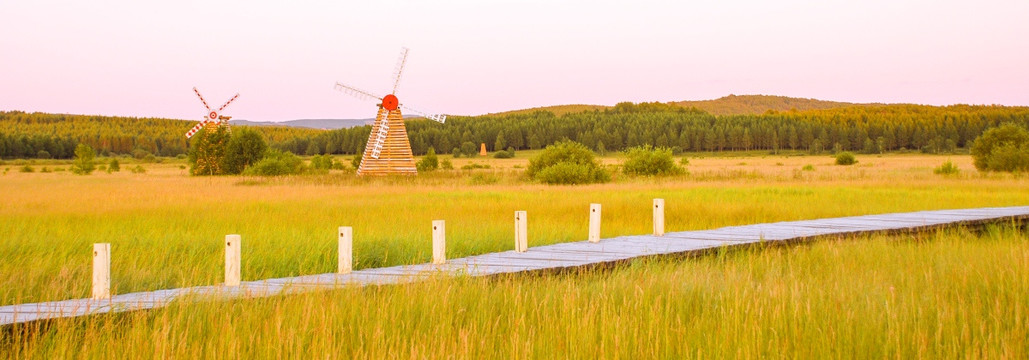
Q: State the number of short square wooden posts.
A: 7